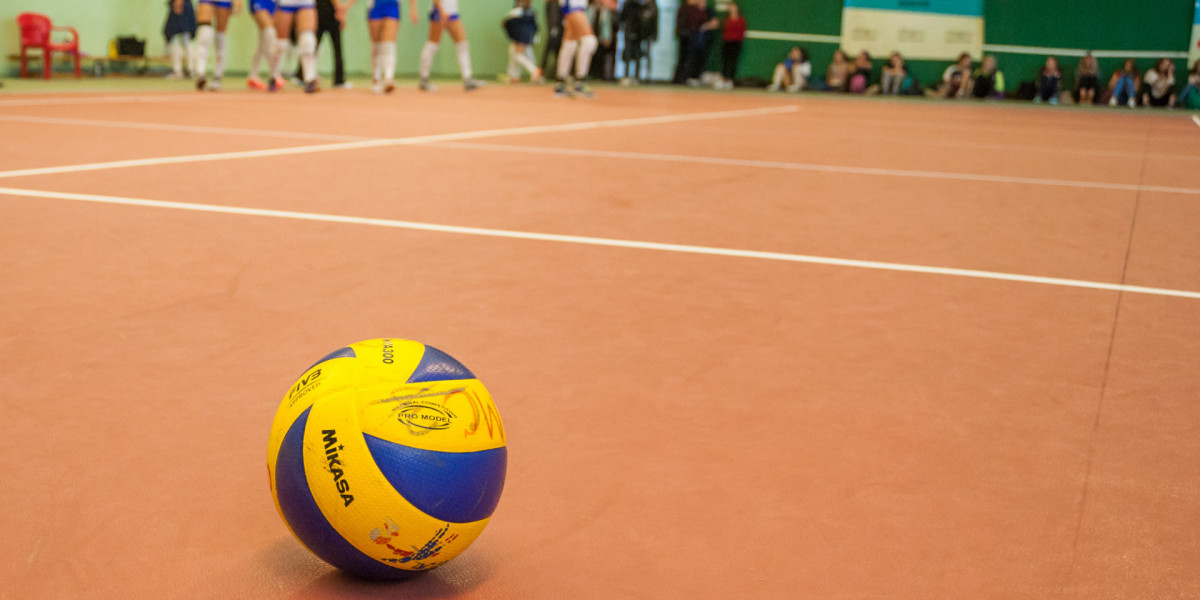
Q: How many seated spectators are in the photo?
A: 11